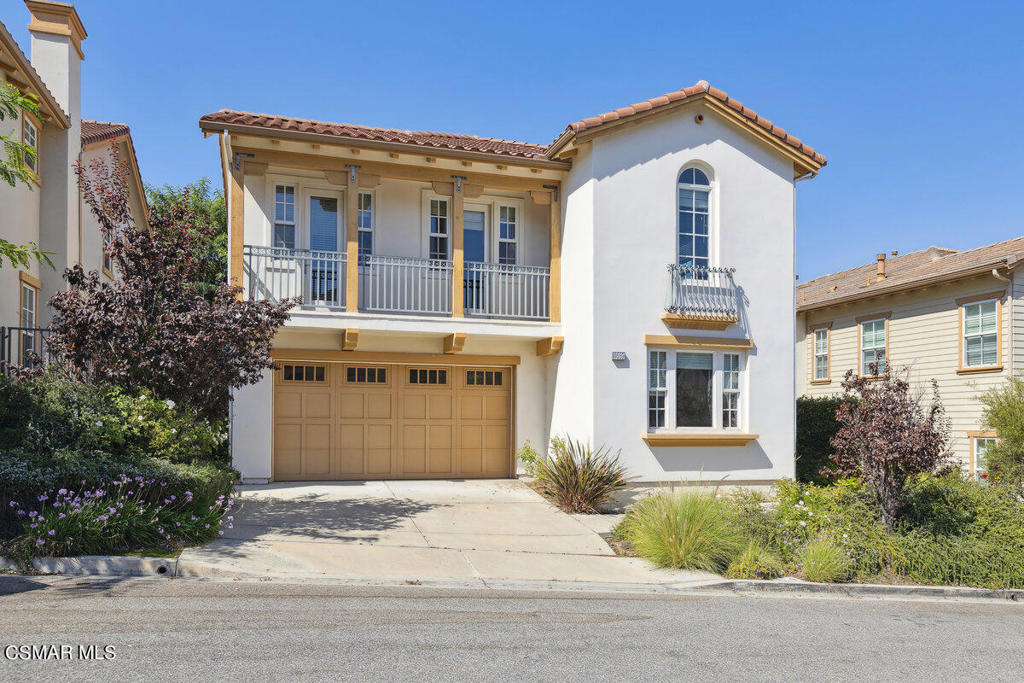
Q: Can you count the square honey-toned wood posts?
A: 4